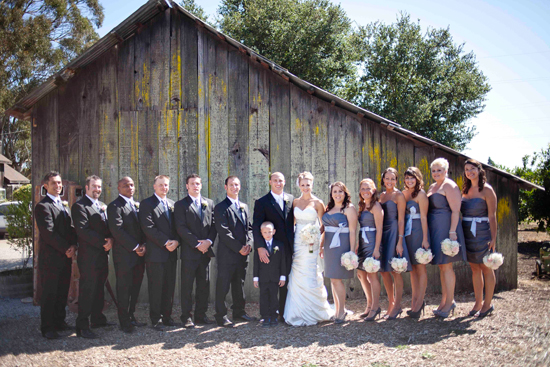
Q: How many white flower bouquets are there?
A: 7